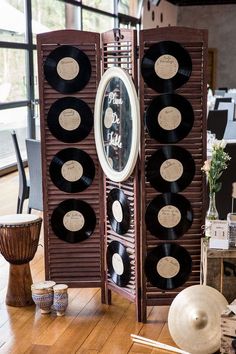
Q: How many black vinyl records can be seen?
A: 11